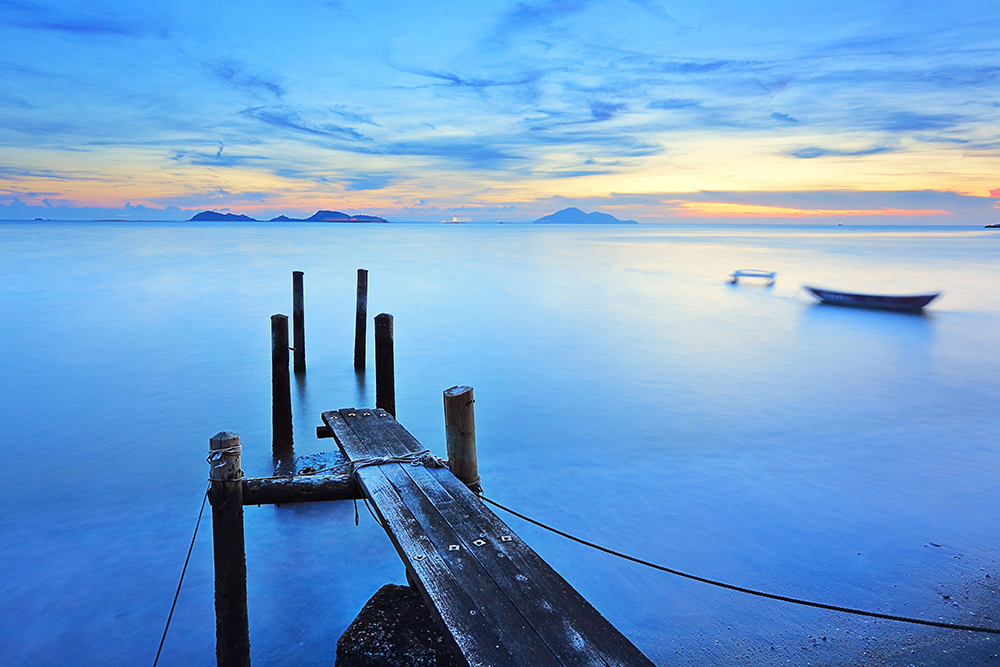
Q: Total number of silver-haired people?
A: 0